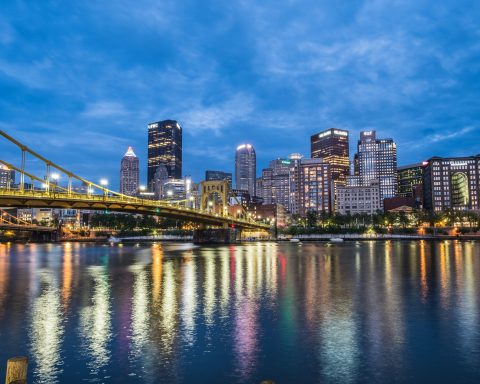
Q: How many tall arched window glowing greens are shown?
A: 1